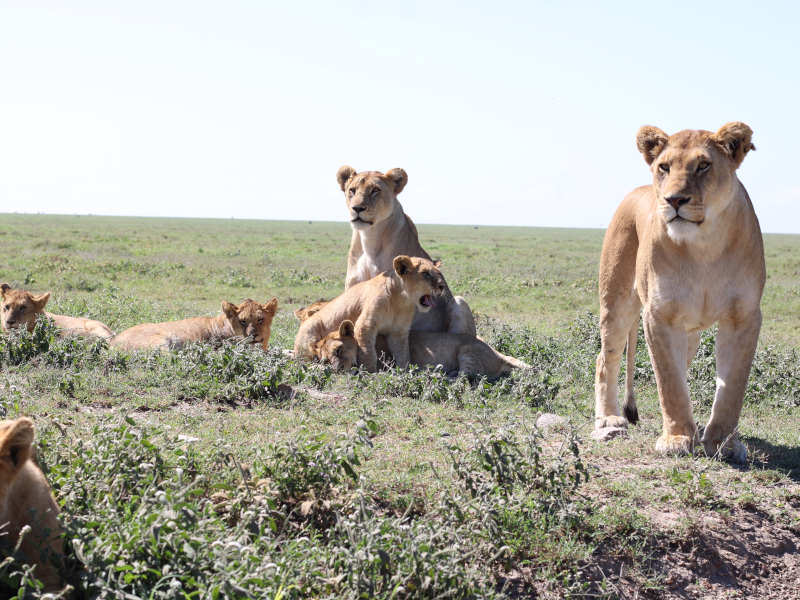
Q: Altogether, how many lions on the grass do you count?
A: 8